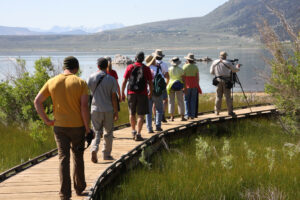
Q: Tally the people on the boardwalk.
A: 9